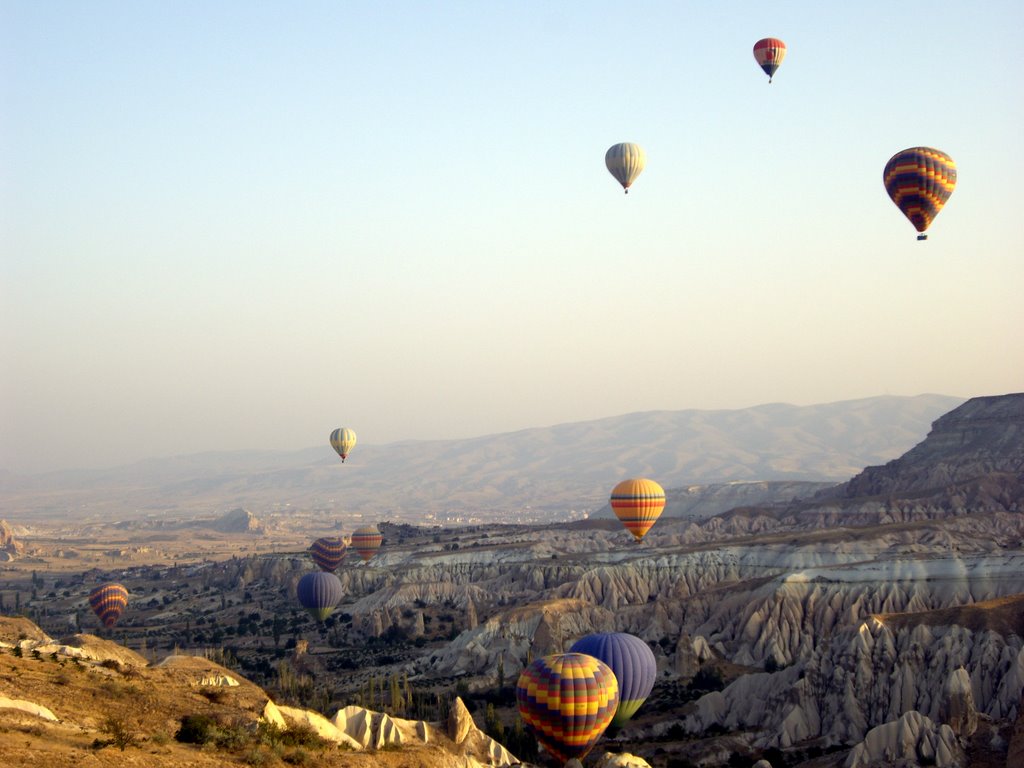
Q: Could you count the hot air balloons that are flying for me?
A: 11